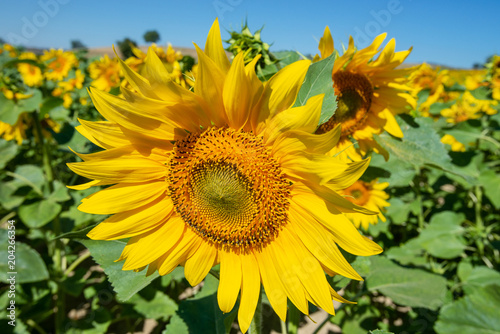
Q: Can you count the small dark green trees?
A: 3